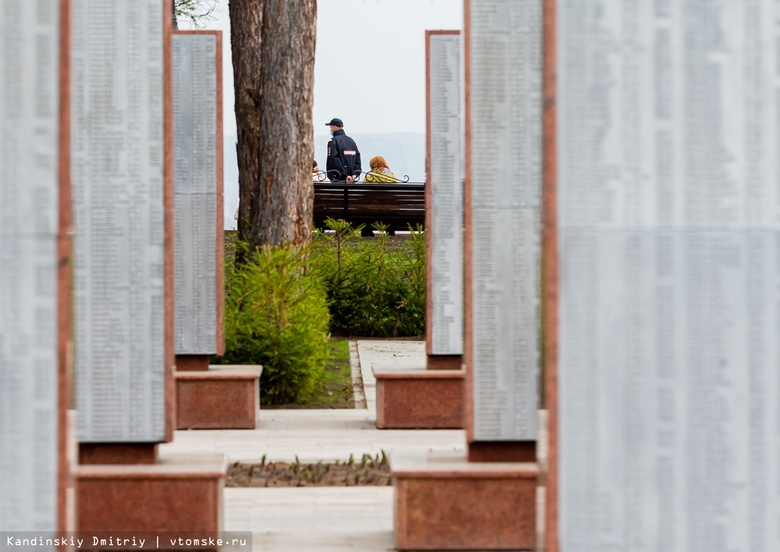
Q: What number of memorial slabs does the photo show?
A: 6